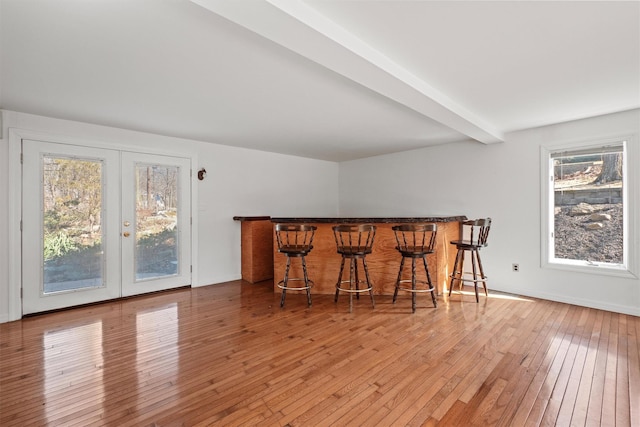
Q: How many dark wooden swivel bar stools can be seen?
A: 4